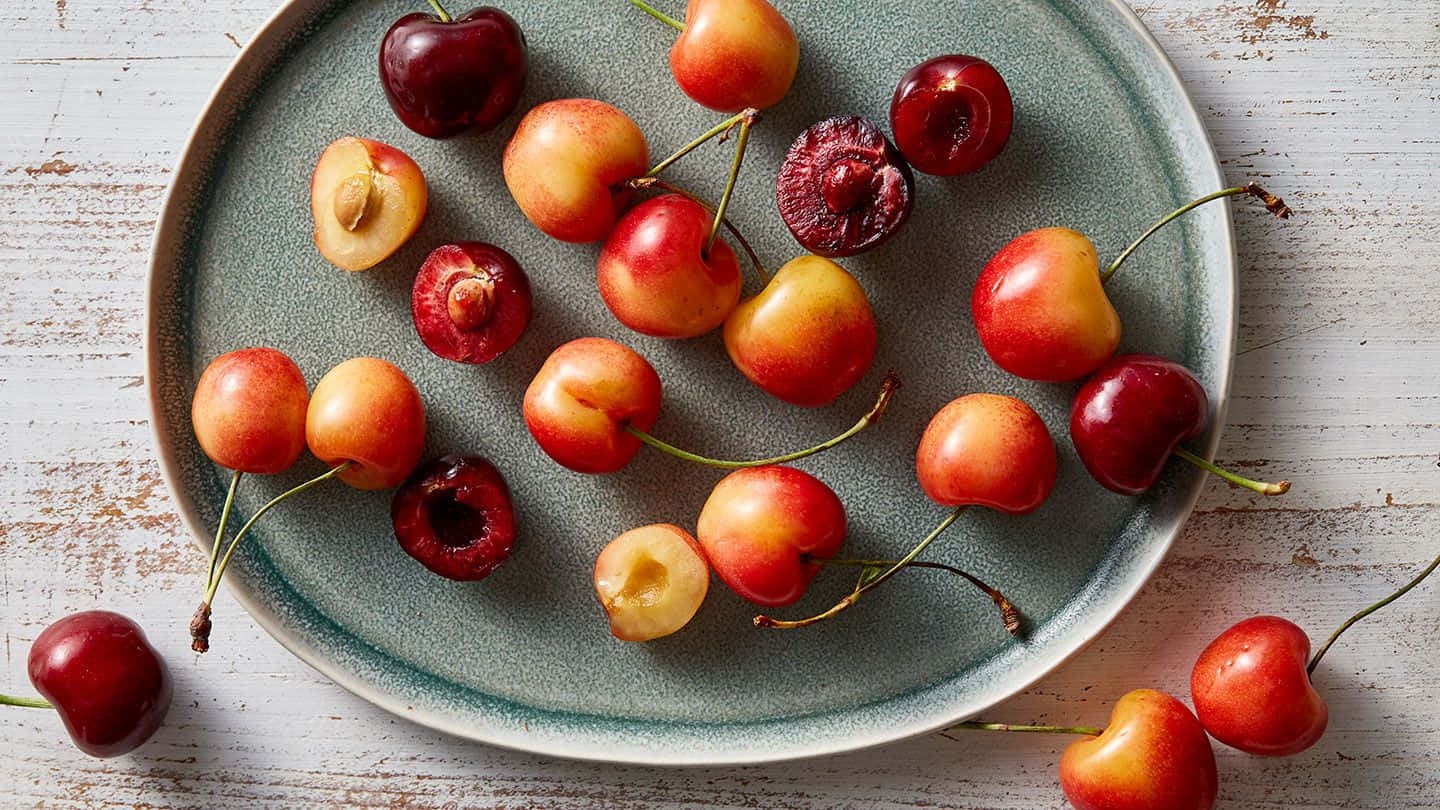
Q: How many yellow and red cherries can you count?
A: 14